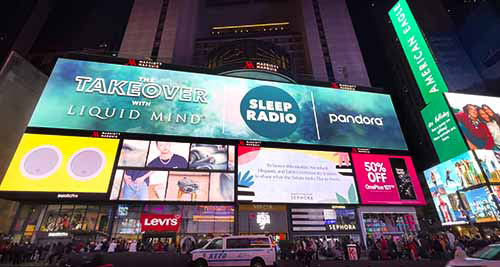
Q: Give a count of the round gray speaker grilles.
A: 2